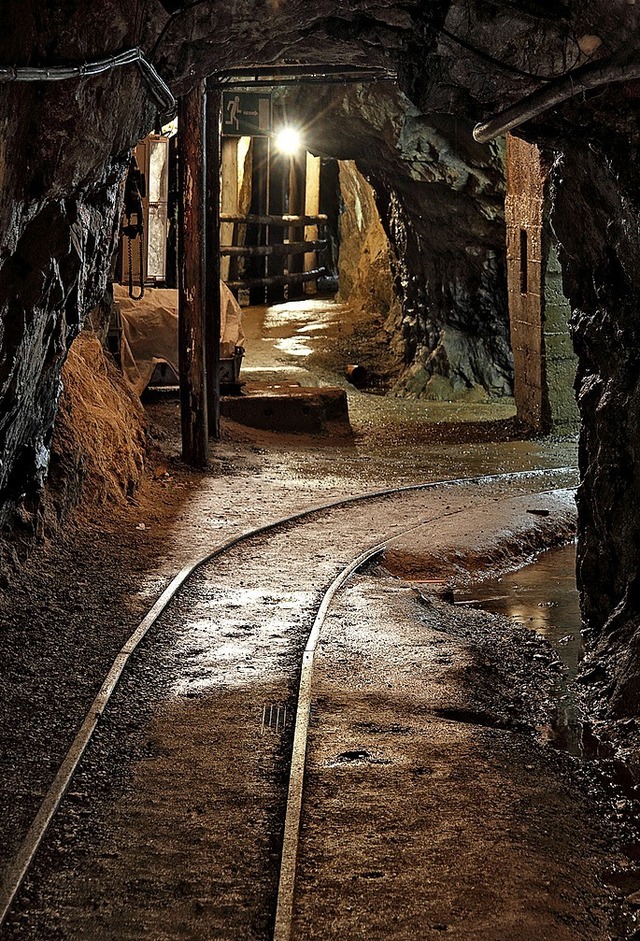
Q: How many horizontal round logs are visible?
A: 3